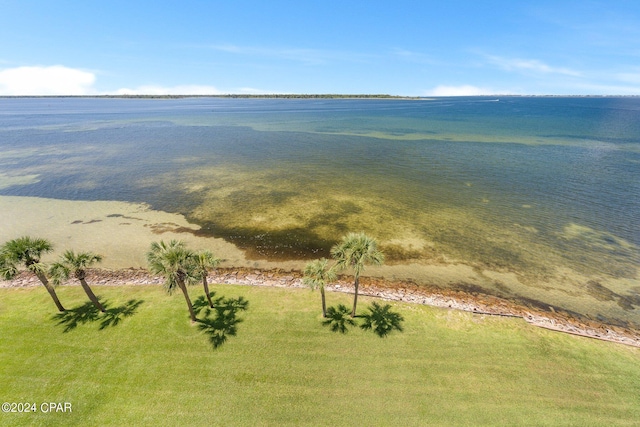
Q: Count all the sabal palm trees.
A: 6